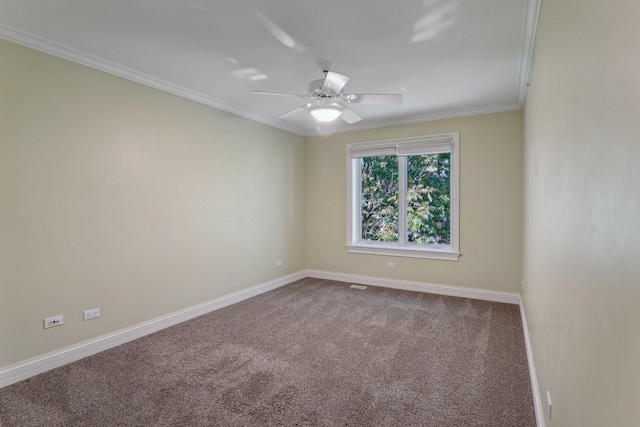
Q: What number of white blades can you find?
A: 5